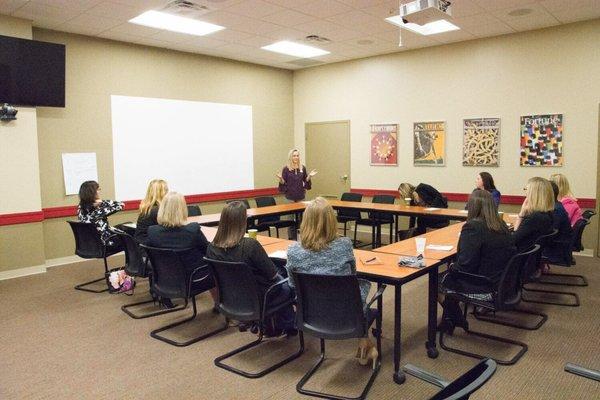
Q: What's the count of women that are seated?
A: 11